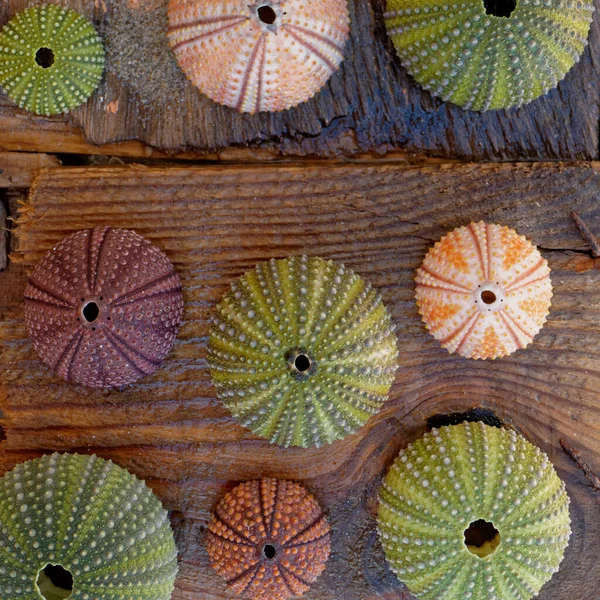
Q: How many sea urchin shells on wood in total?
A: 9